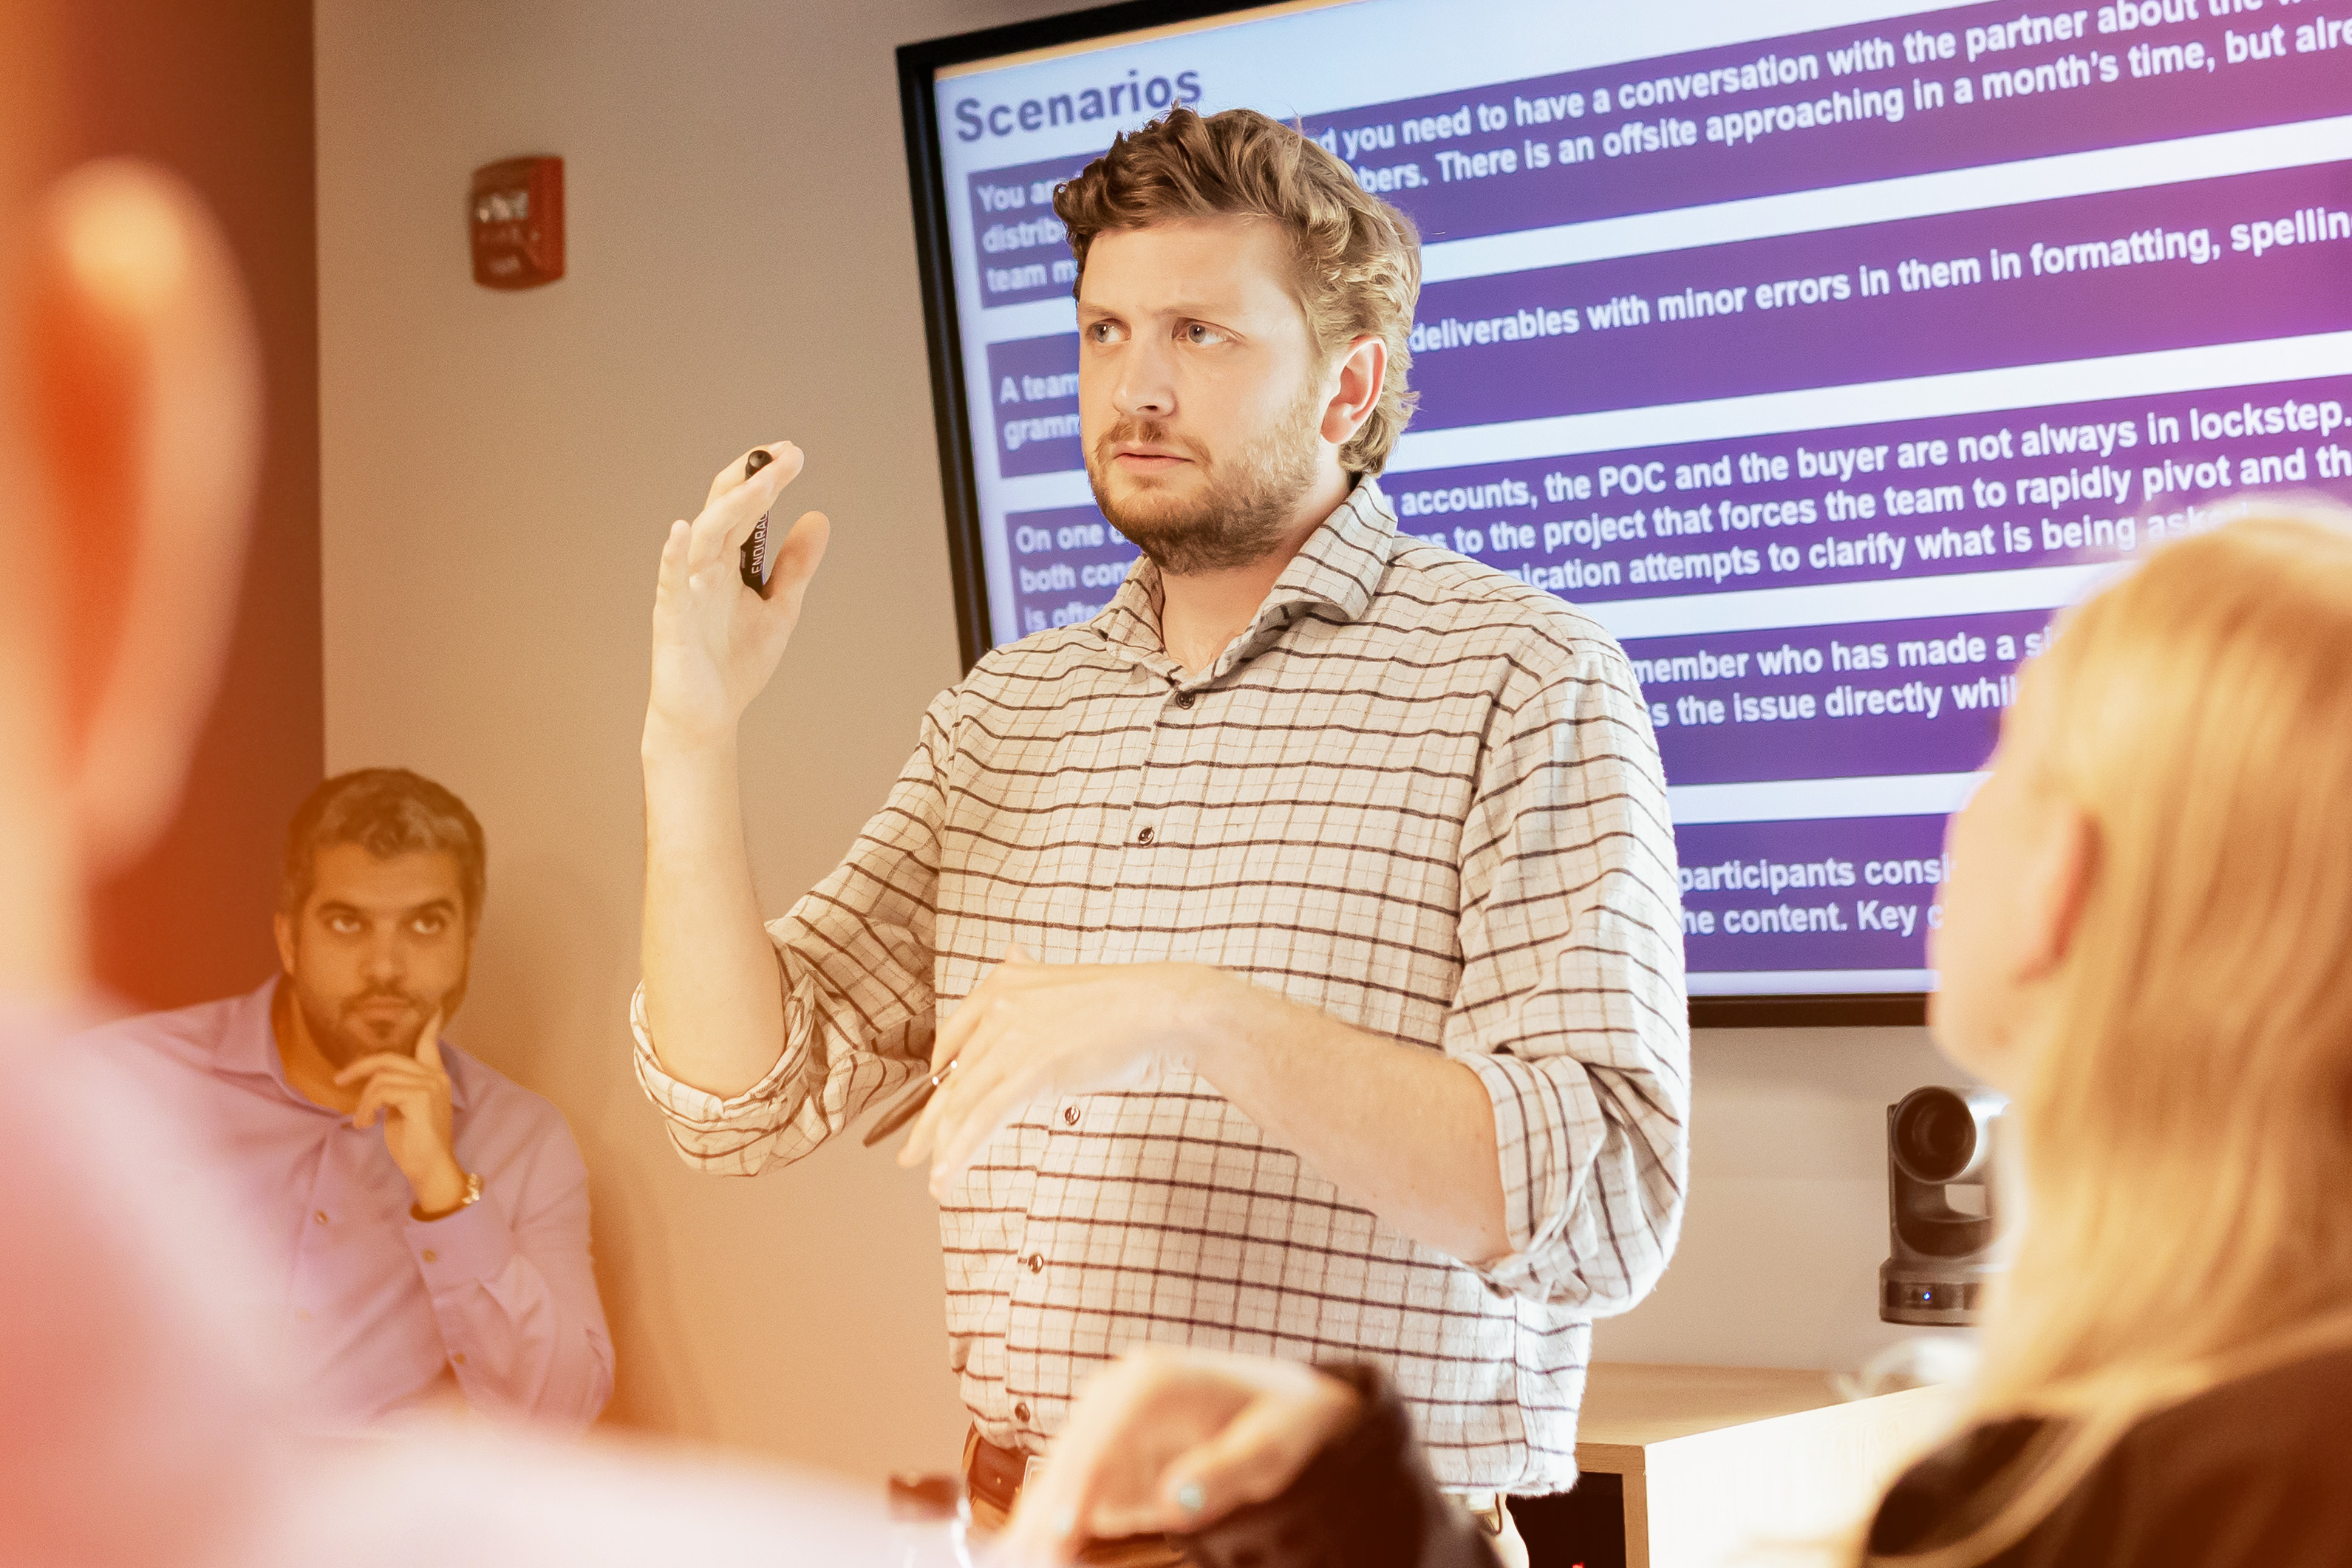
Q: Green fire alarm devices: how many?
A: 0